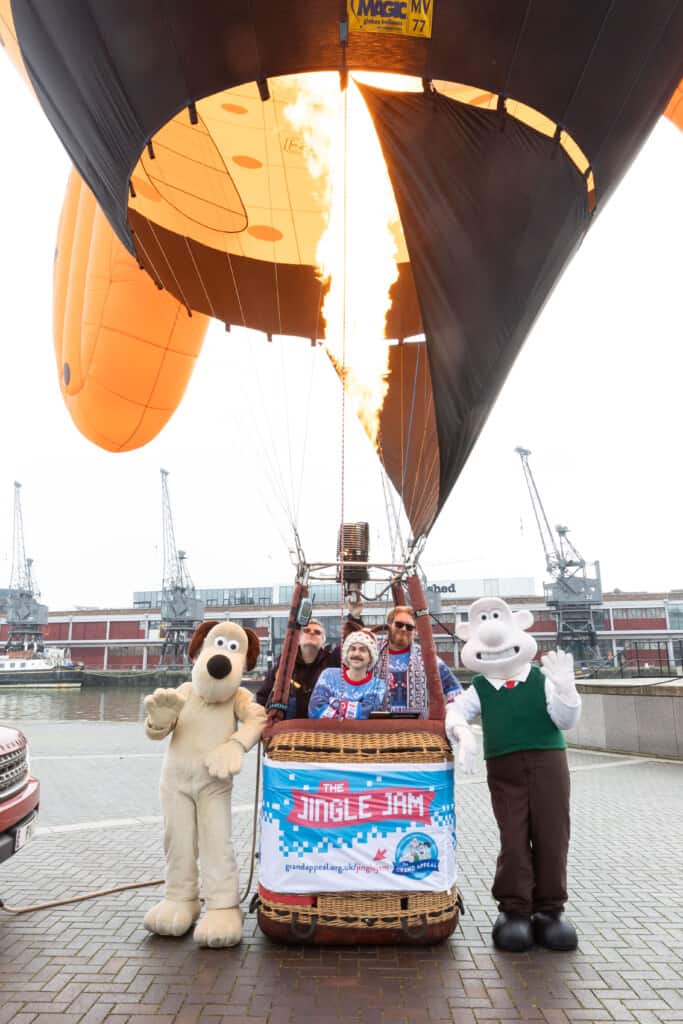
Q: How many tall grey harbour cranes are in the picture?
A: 4